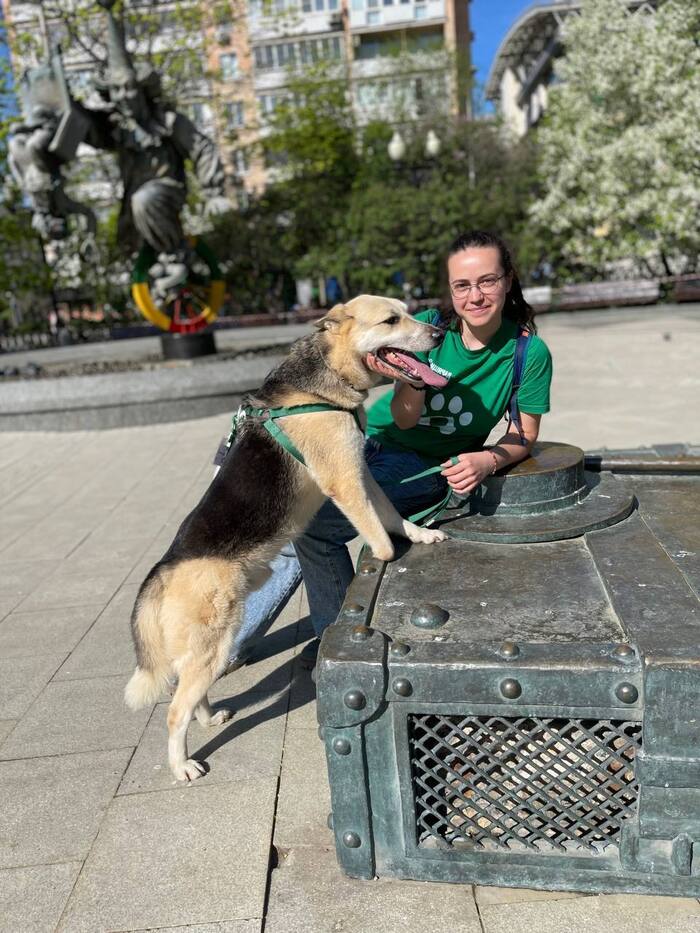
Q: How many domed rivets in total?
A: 13